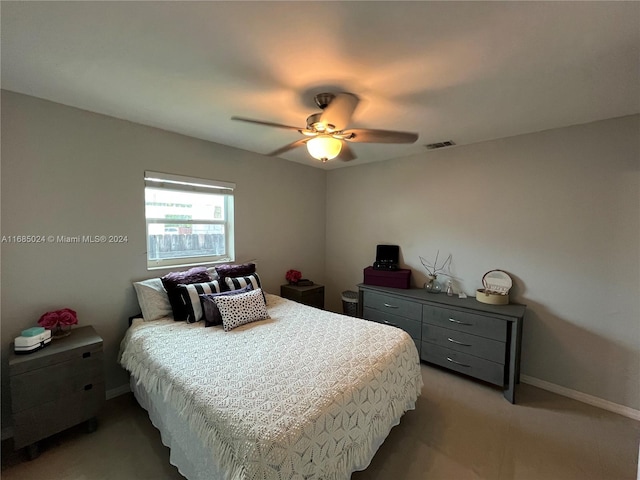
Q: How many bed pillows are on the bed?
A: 8